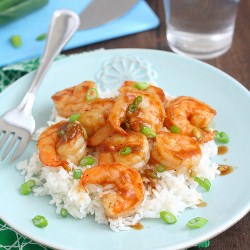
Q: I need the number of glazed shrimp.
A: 9